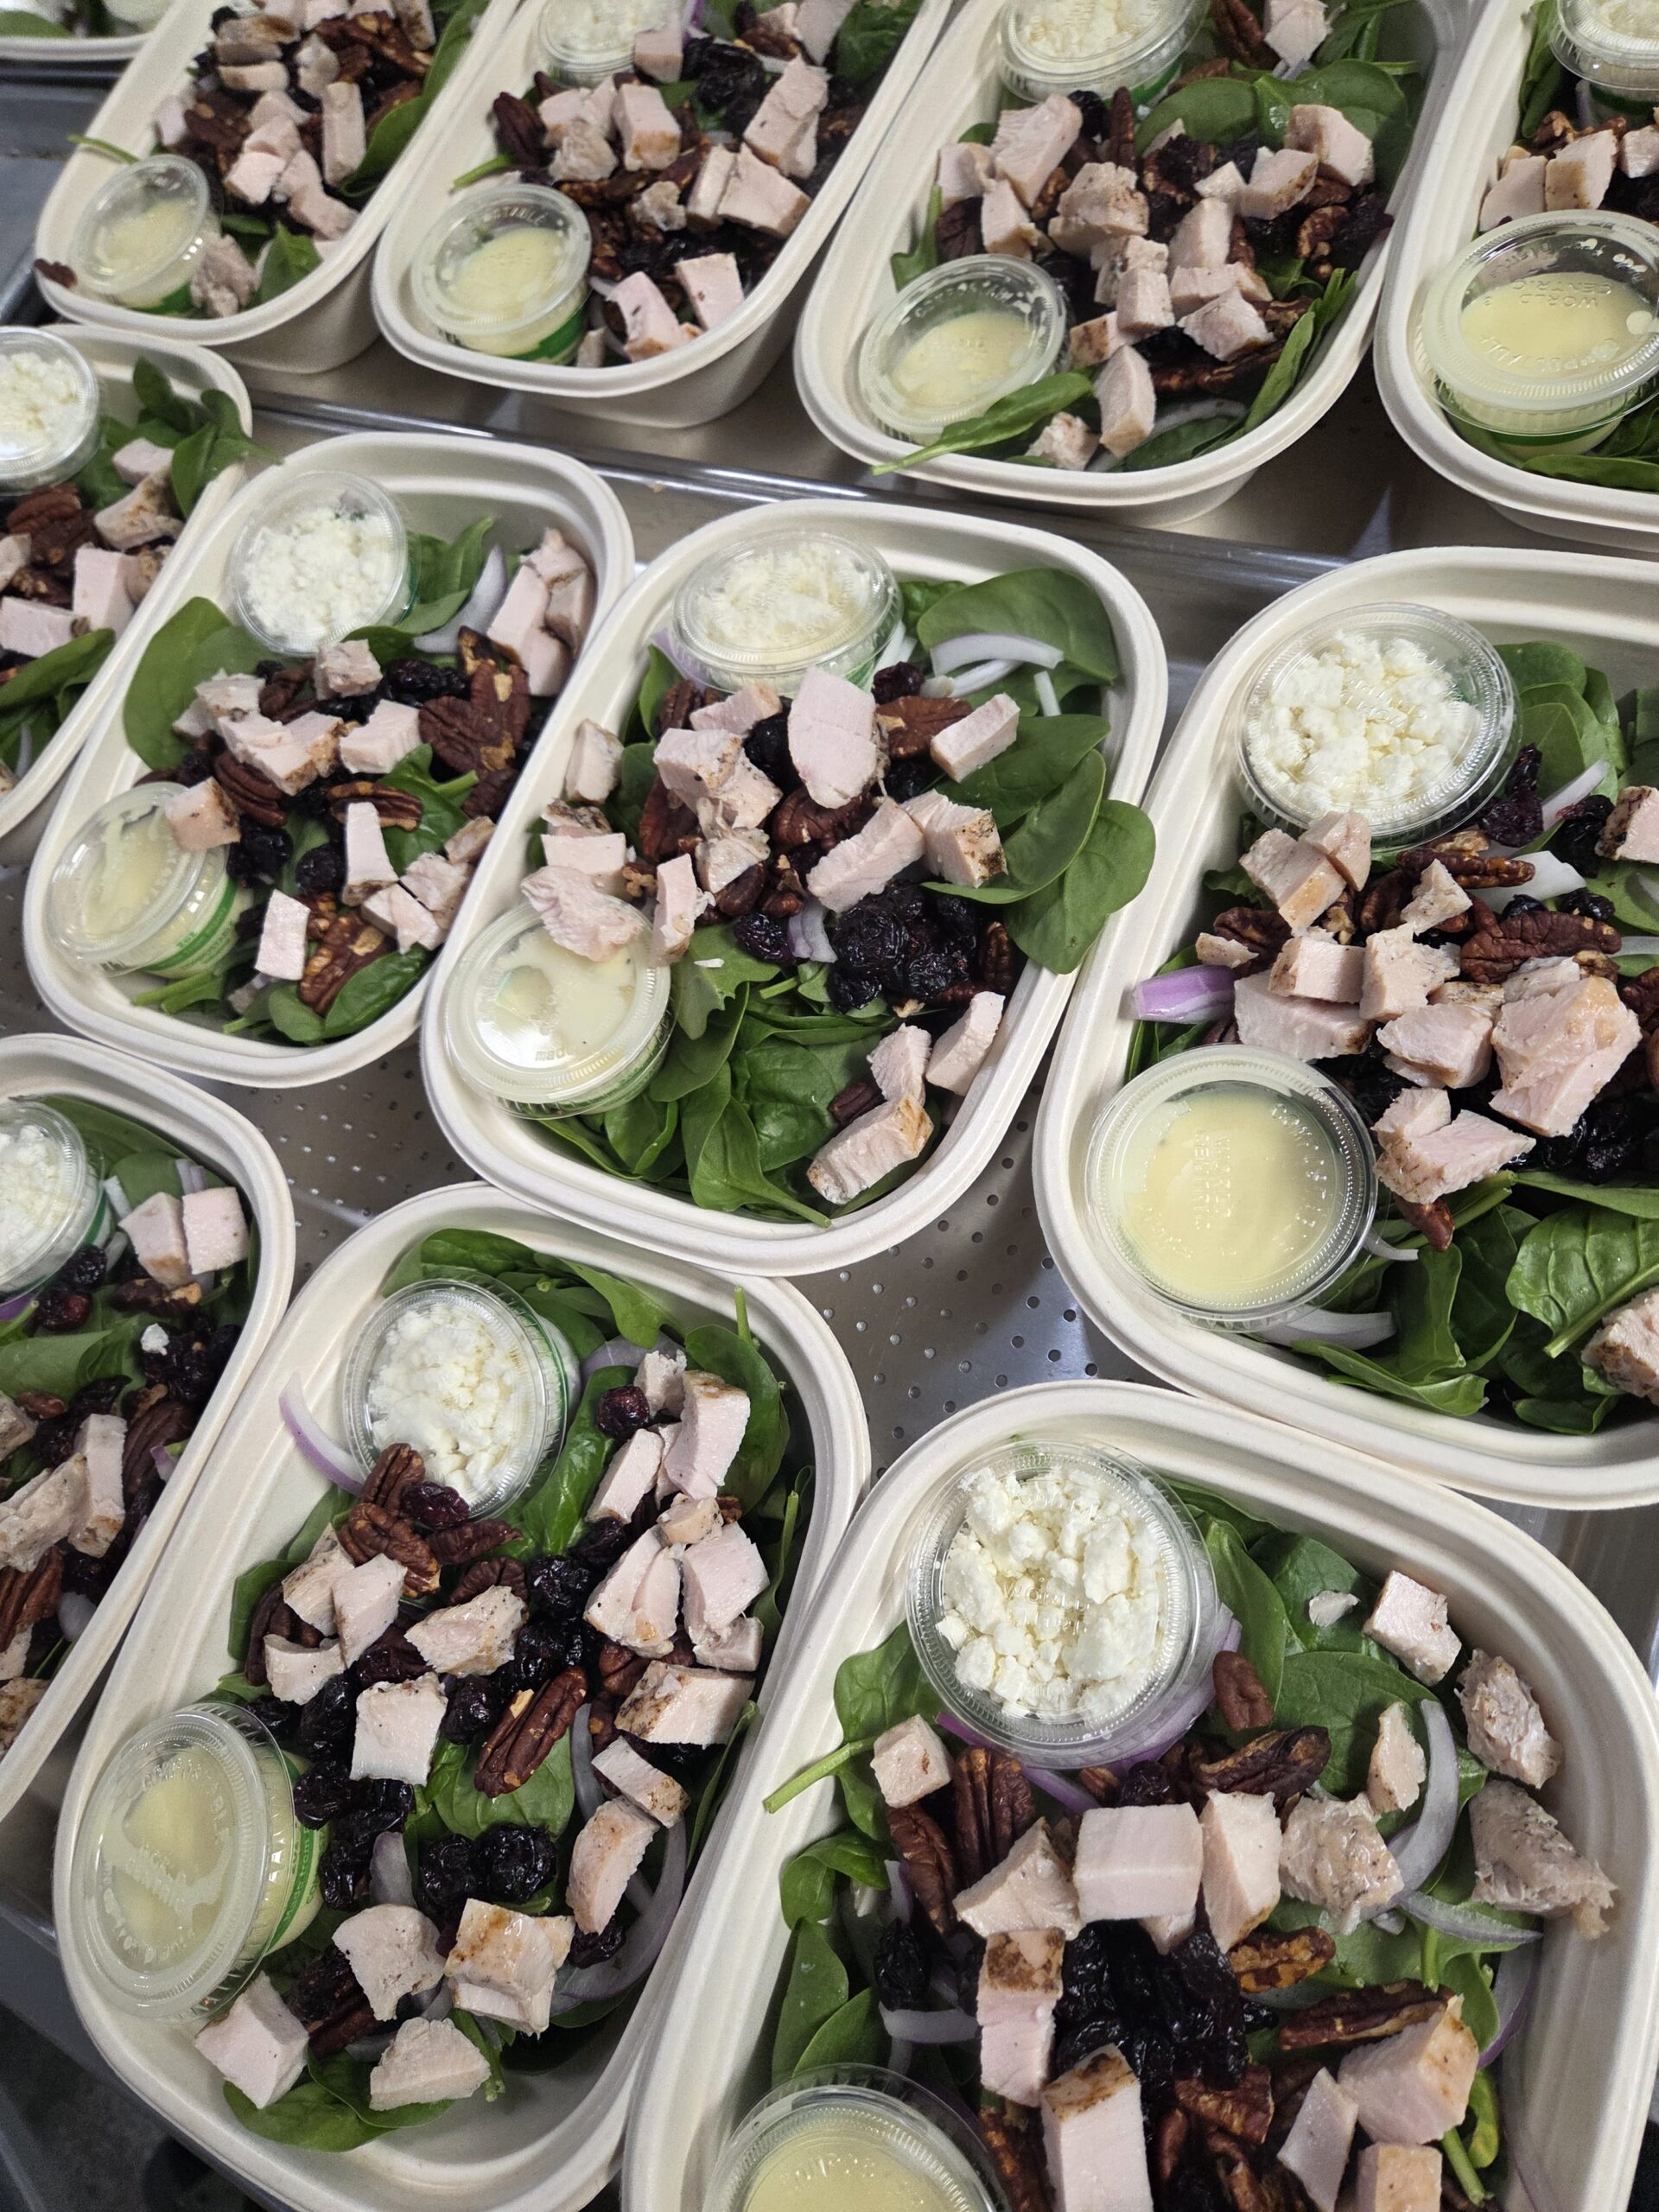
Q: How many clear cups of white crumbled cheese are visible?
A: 10